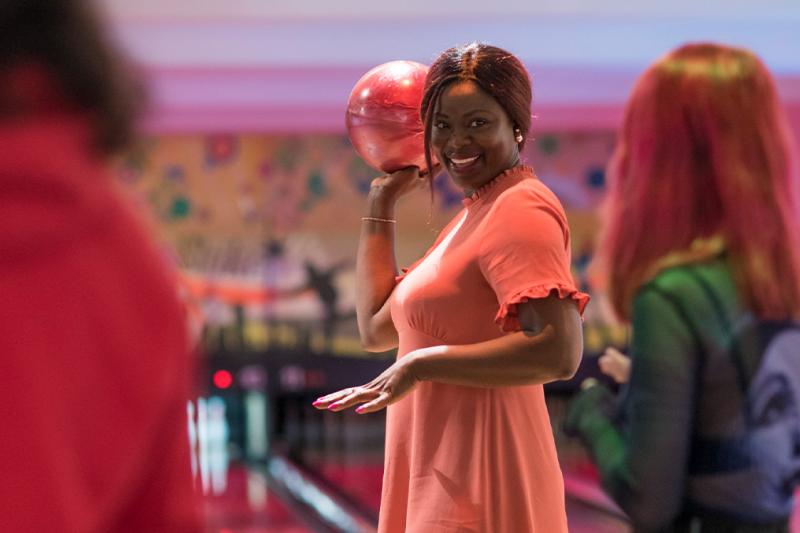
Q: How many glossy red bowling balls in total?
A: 1